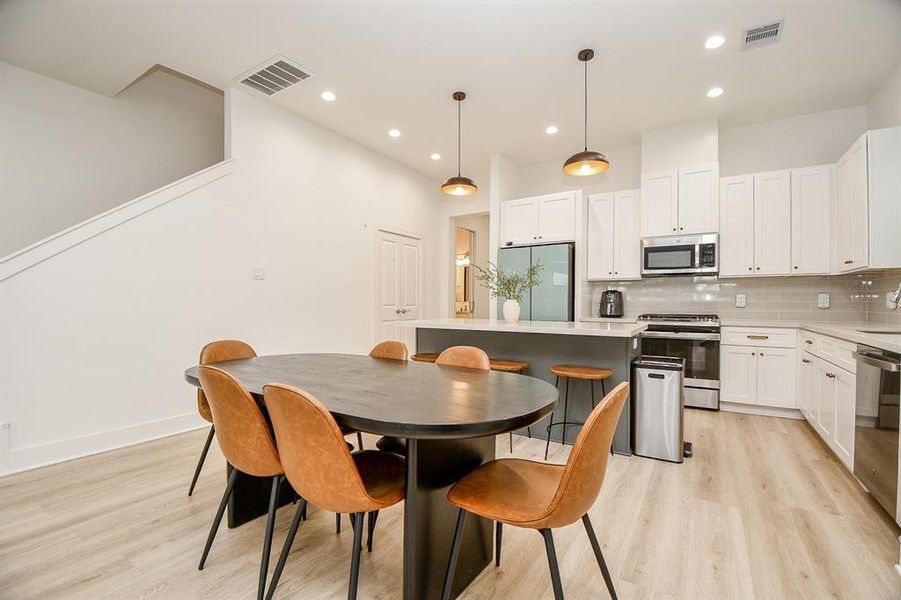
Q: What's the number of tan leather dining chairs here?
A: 6